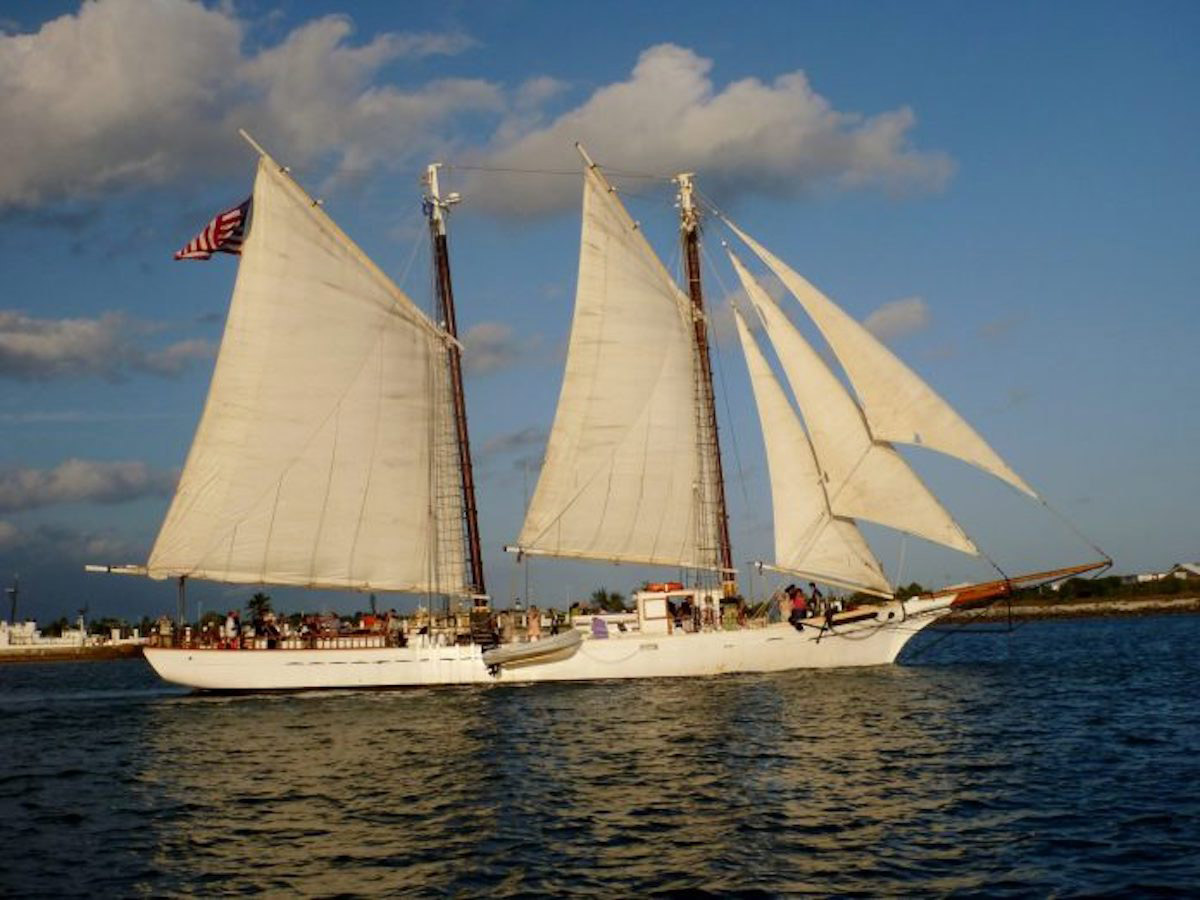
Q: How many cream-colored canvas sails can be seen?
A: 5